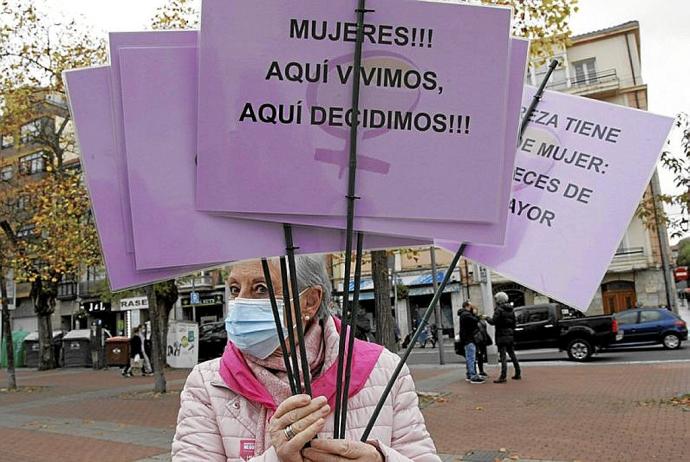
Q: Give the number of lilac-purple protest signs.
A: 6